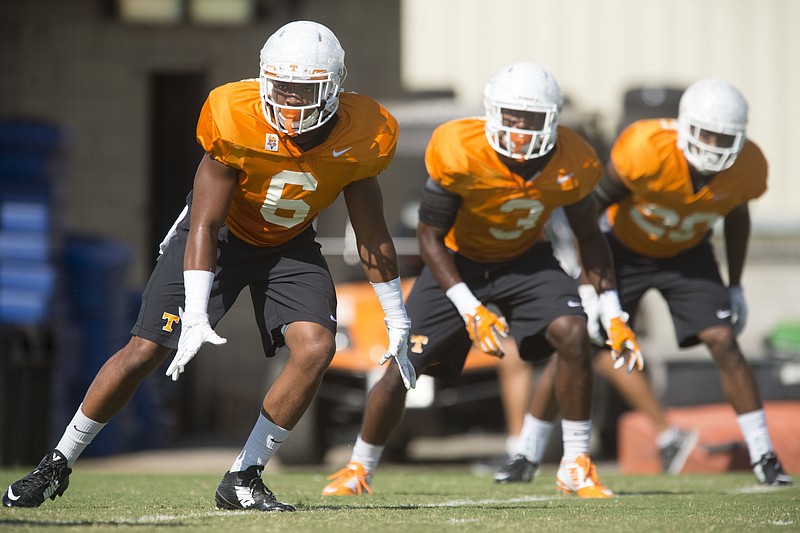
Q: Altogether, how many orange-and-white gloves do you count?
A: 2